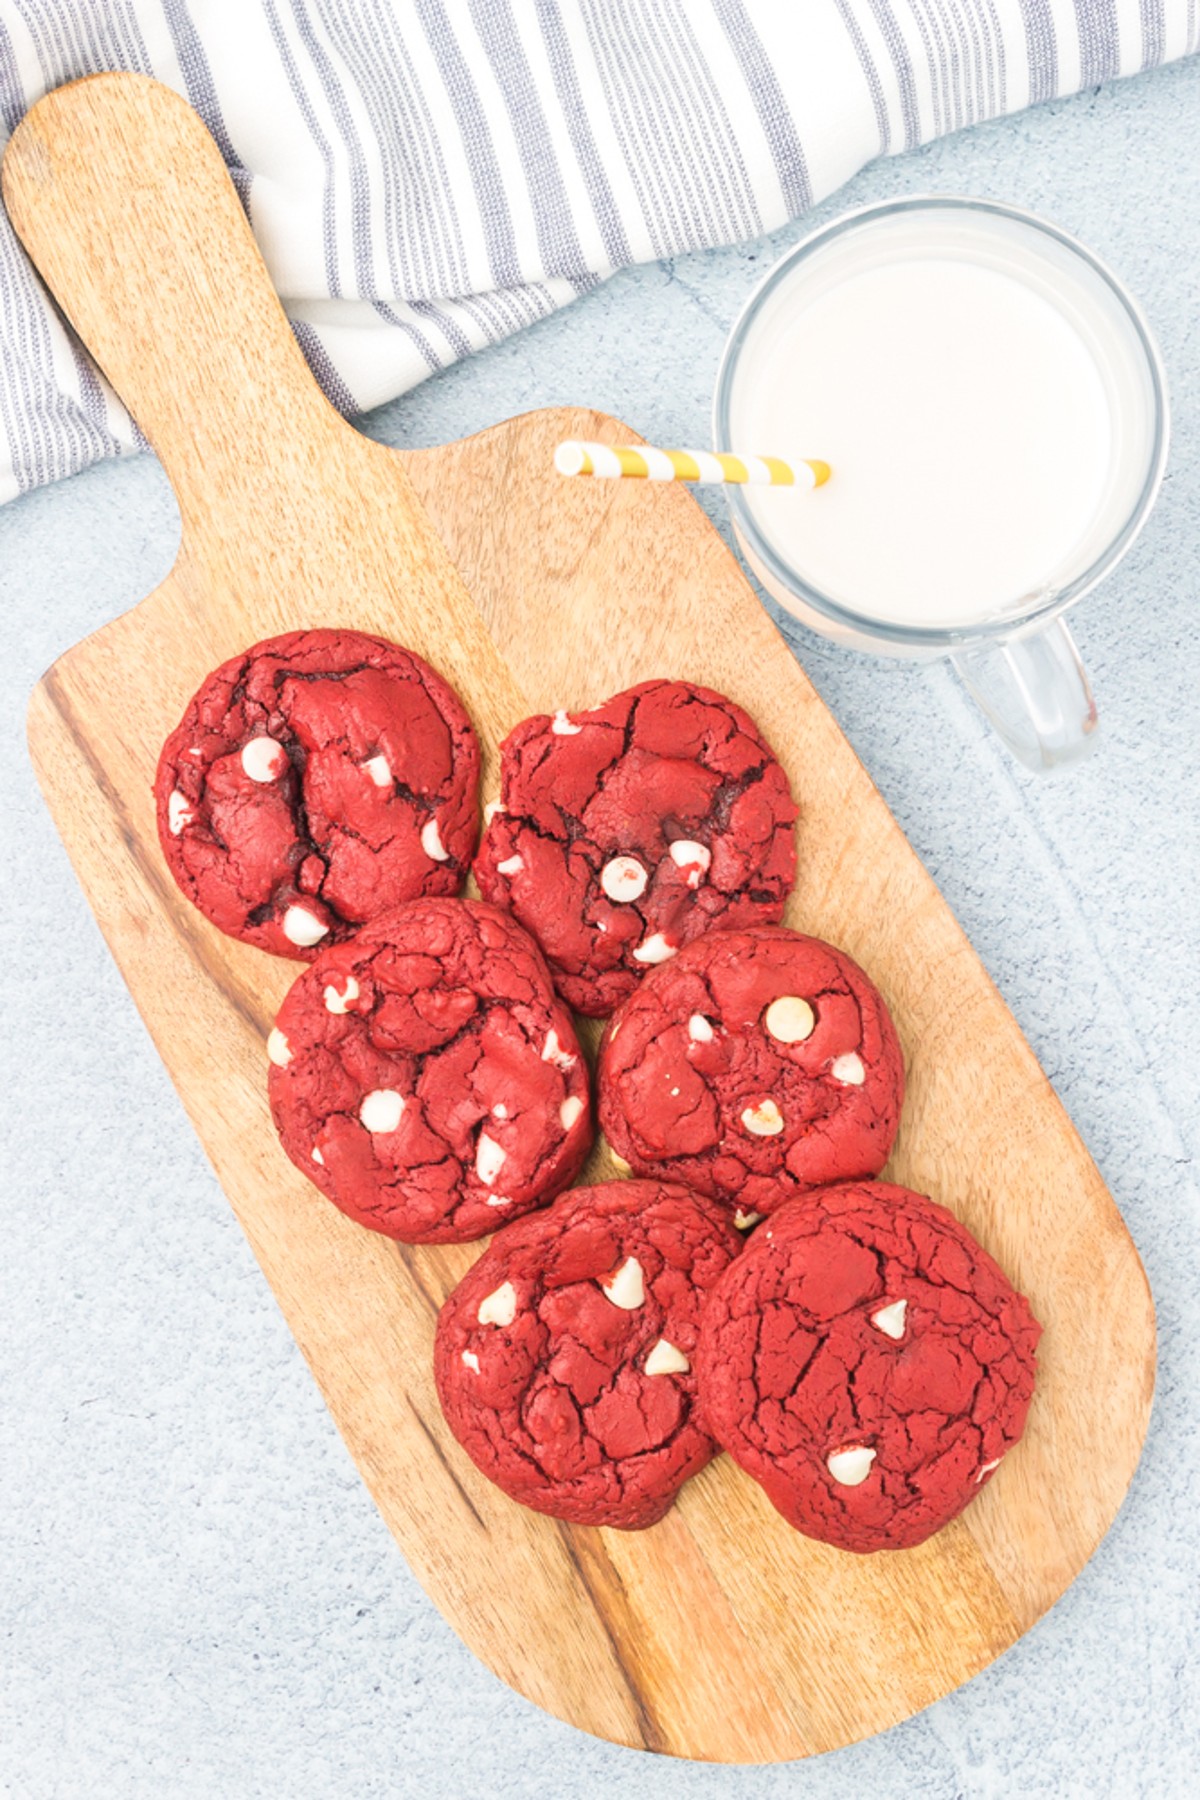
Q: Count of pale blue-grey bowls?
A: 0